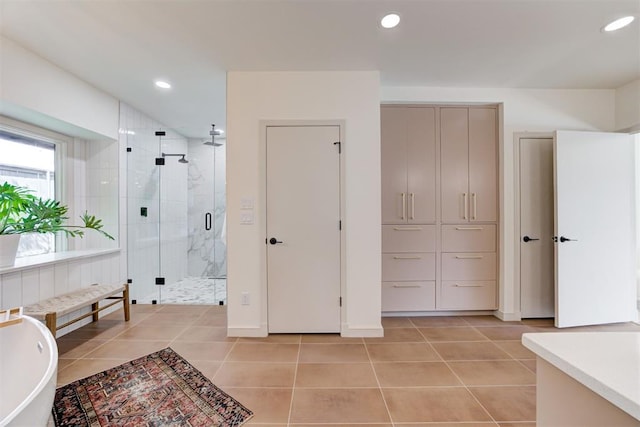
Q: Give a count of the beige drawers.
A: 6